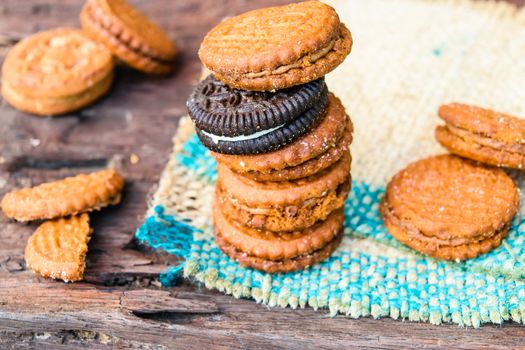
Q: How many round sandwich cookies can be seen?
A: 9